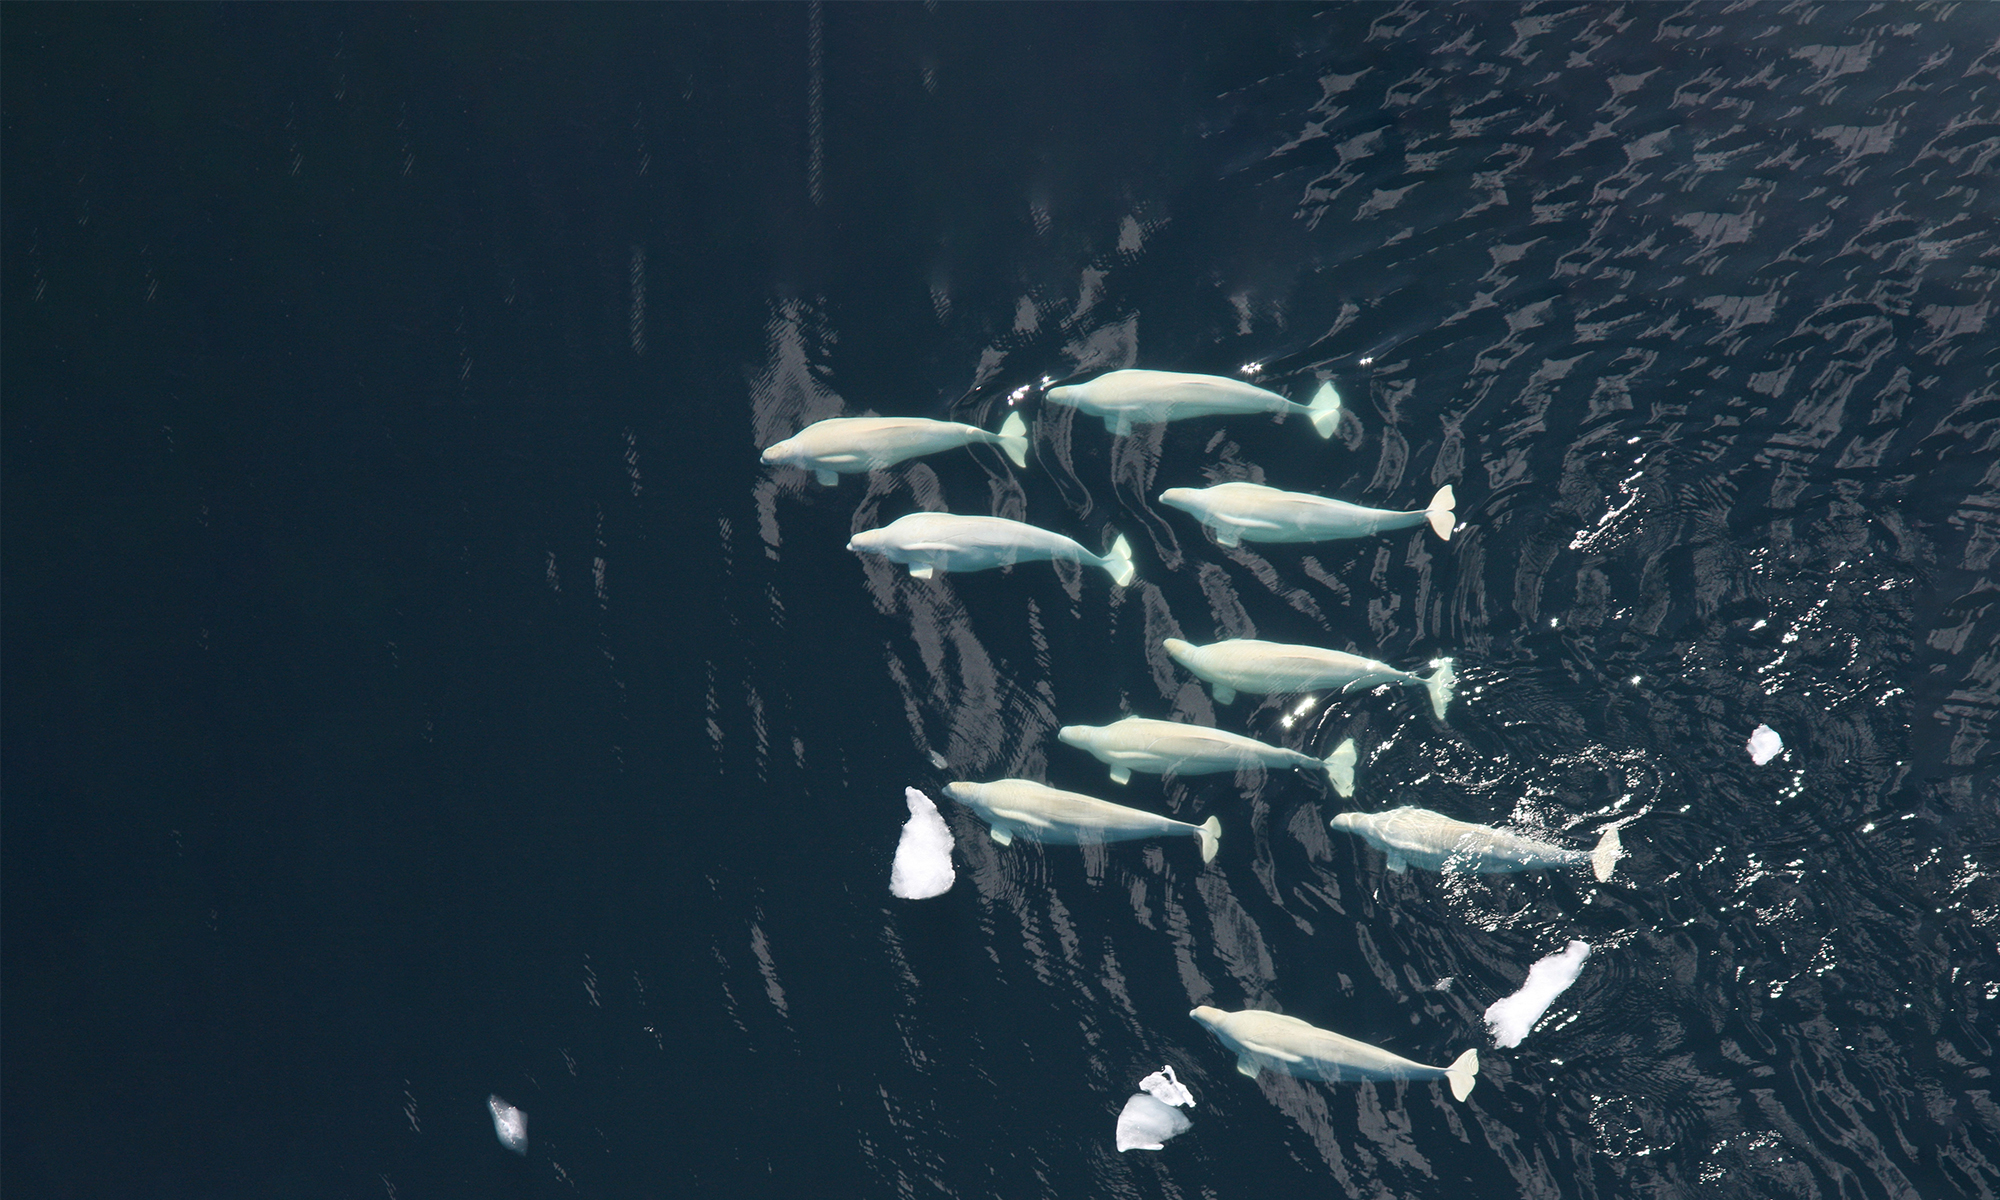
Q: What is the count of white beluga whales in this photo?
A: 9